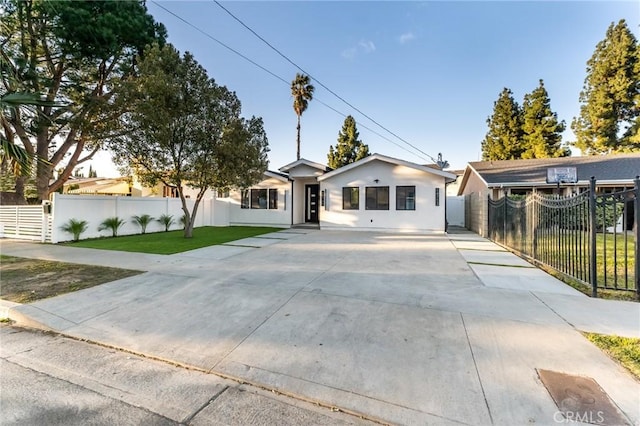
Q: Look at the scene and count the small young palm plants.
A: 5